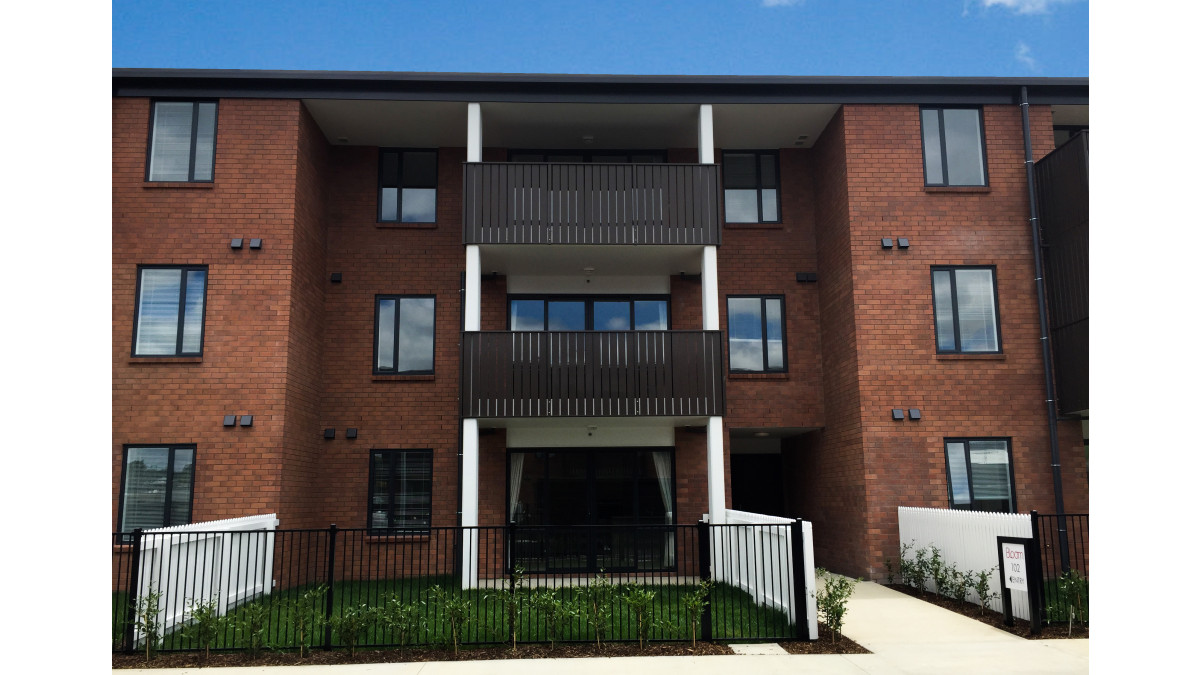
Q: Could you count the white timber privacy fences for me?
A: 3